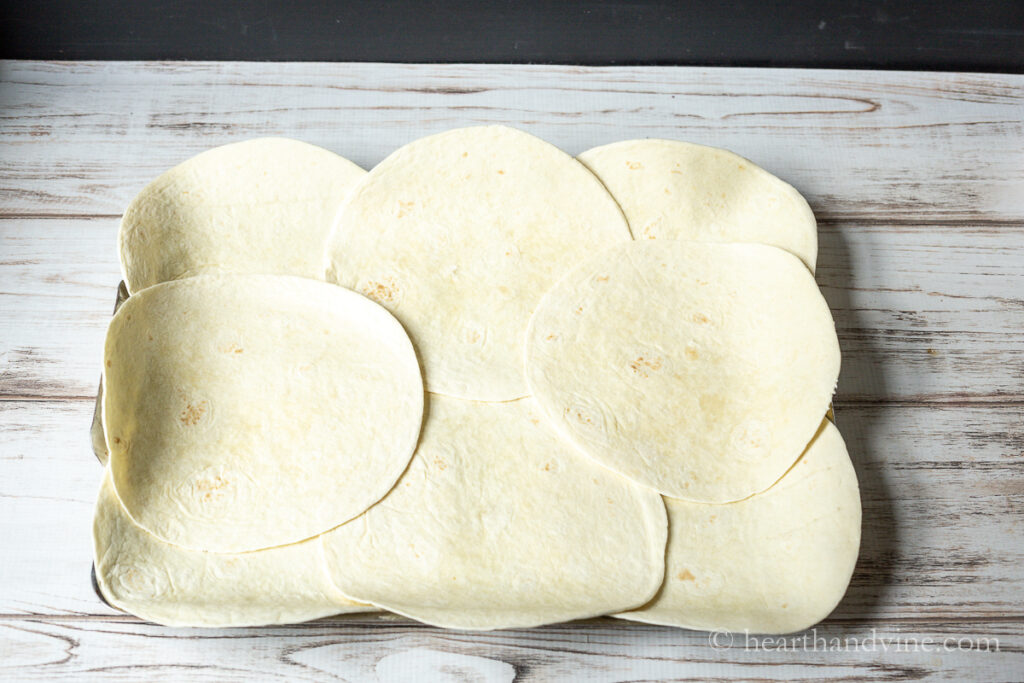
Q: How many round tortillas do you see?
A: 8